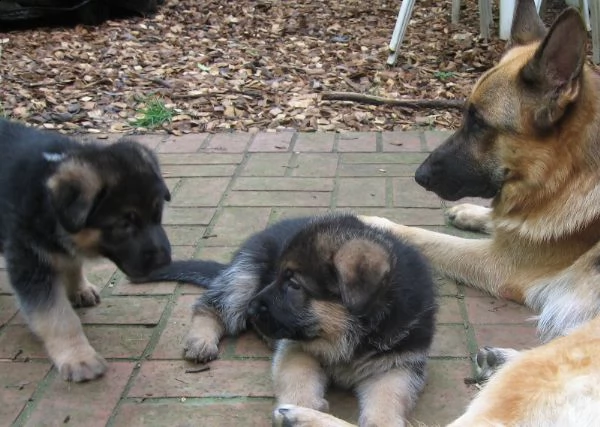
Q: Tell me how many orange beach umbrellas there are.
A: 0